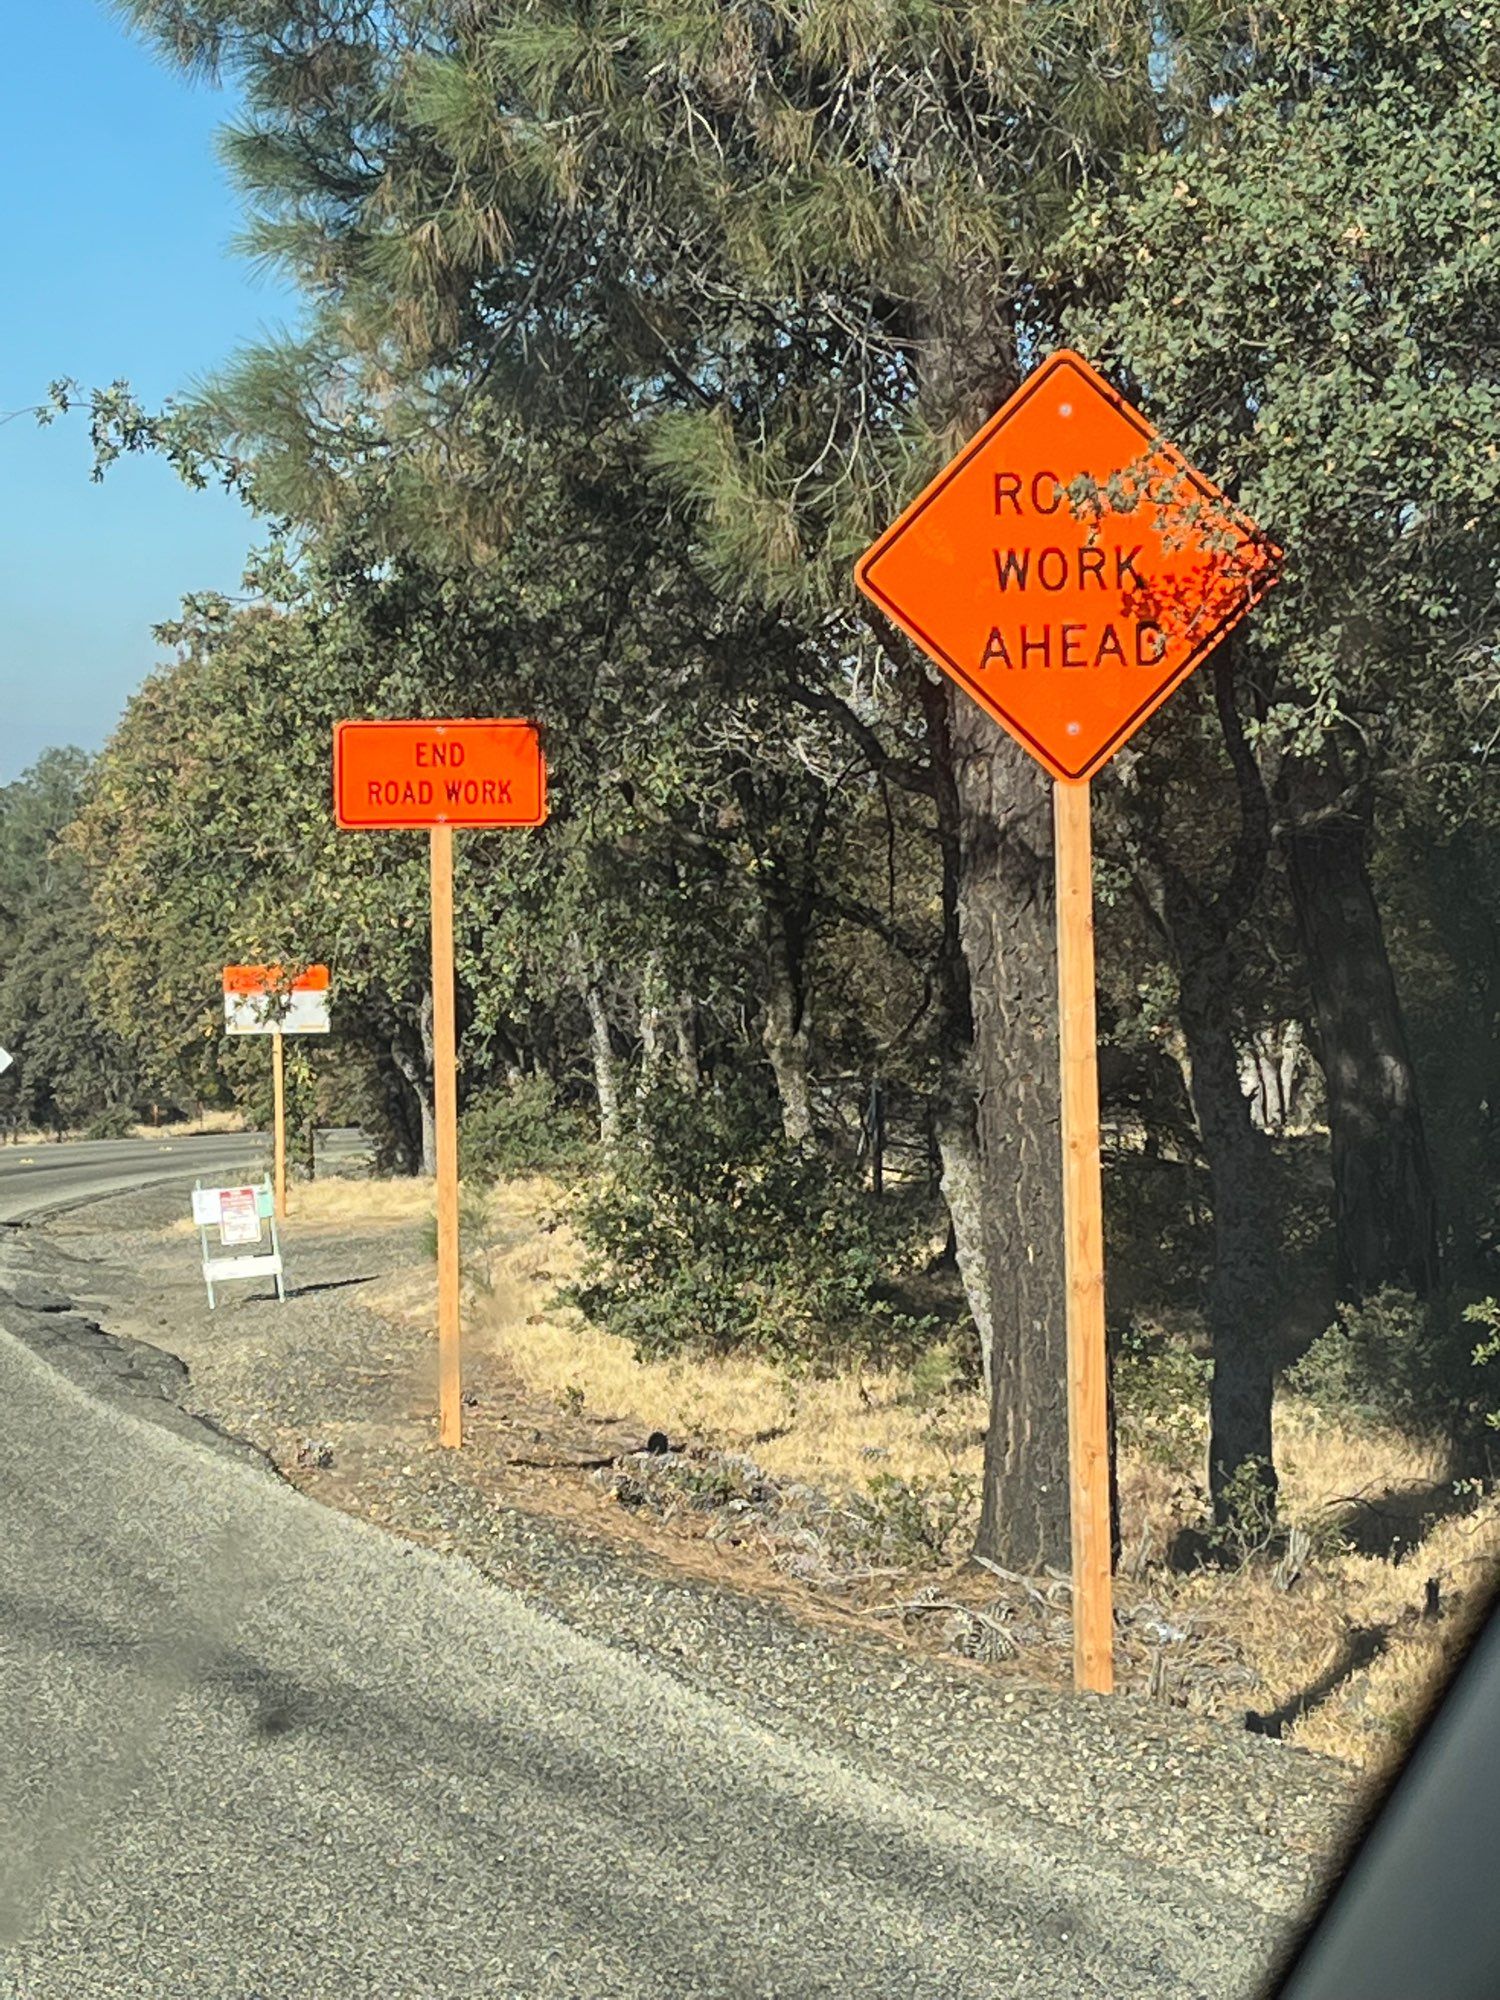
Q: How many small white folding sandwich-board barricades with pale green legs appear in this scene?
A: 1